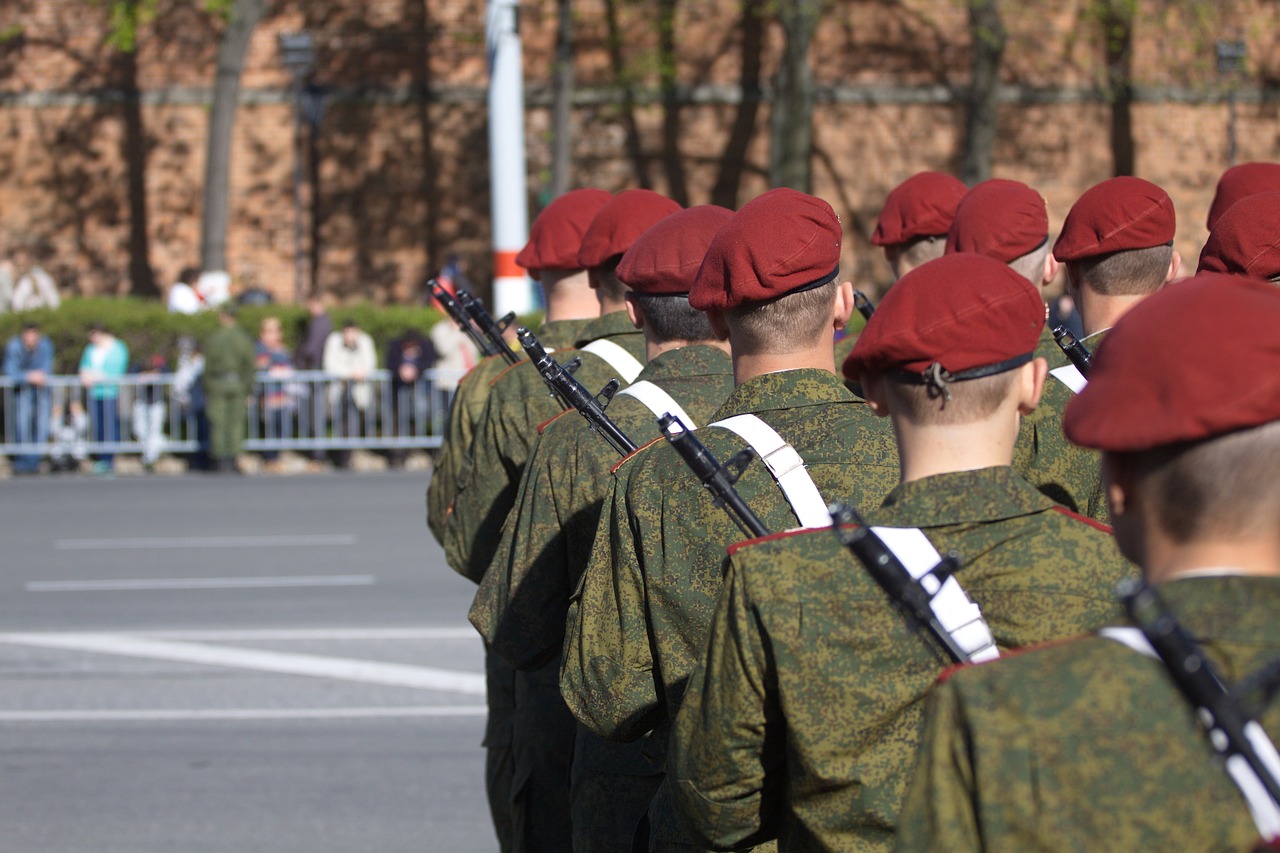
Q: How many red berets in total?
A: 11